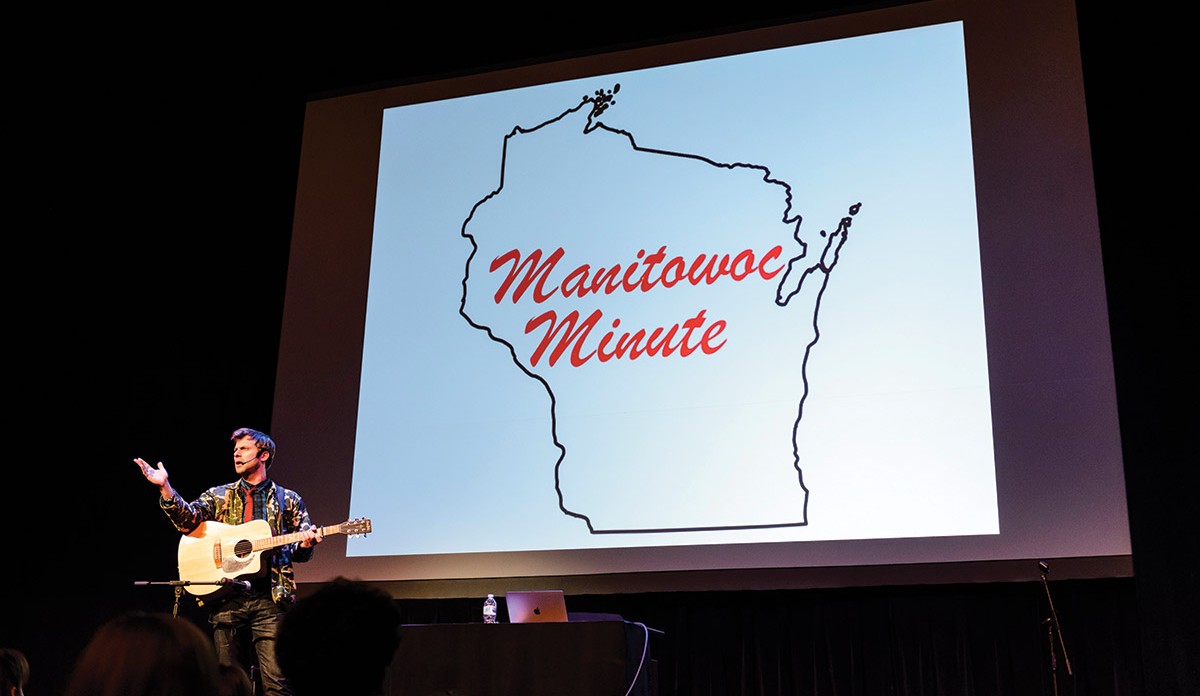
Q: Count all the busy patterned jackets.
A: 1